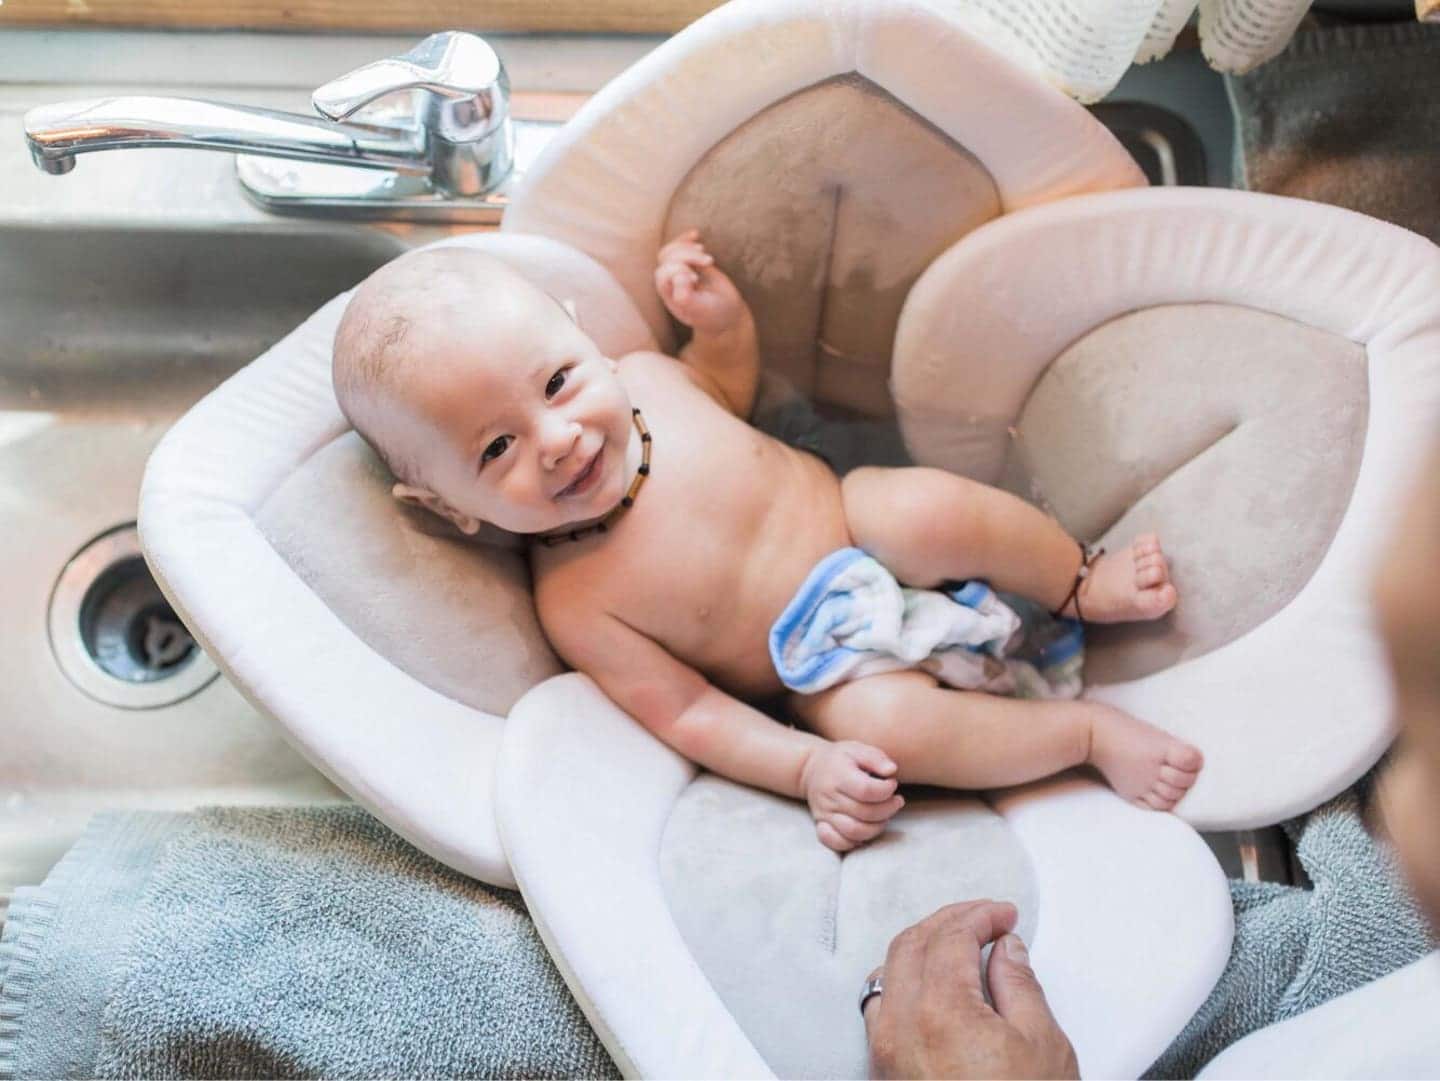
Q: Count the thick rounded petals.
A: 4